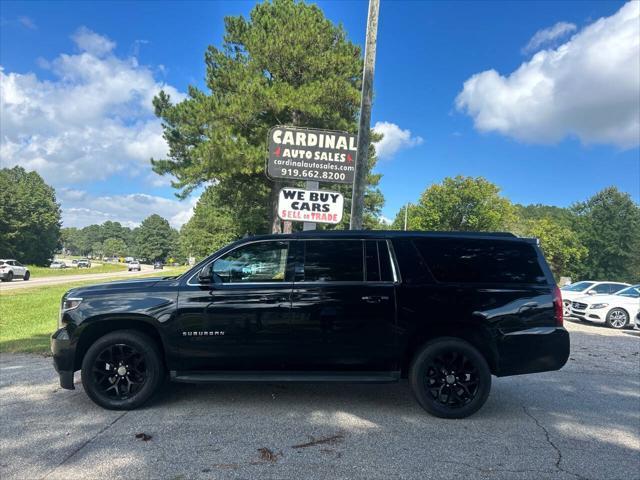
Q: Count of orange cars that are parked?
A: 0